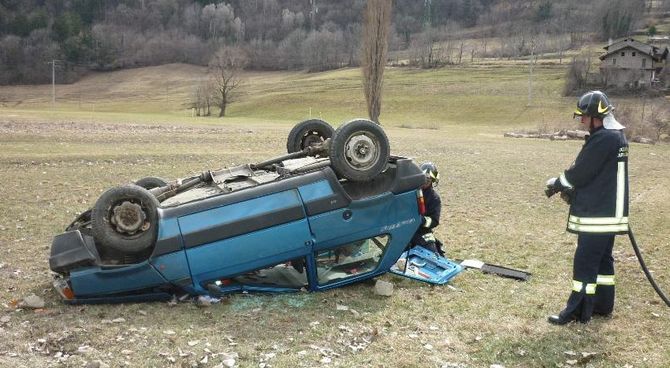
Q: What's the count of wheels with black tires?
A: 4